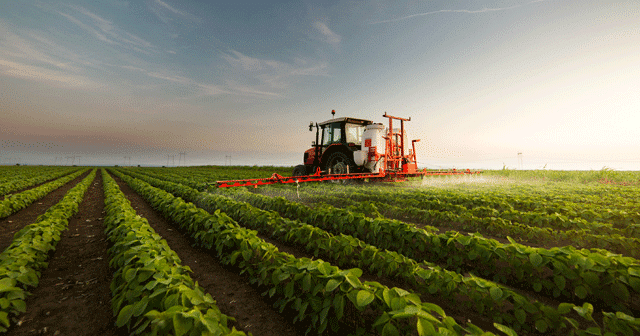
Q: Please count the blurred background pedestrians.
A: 0